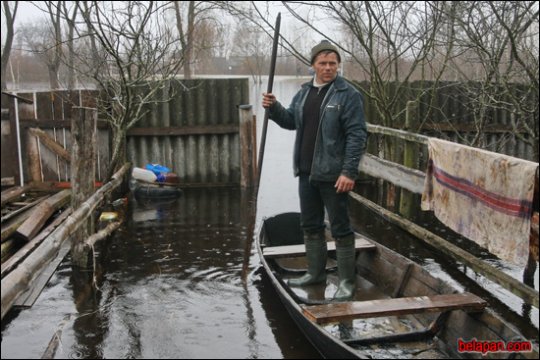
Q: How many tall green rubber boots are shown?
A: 2